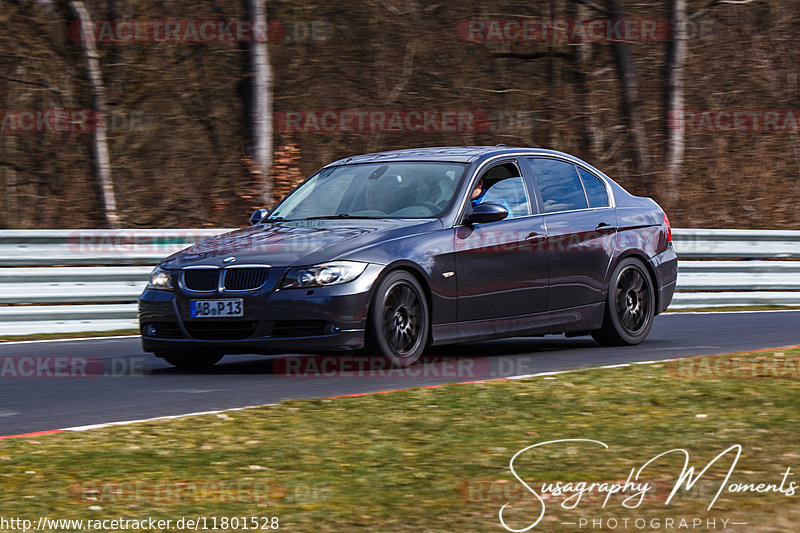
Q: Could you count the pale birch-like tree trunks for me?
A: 3